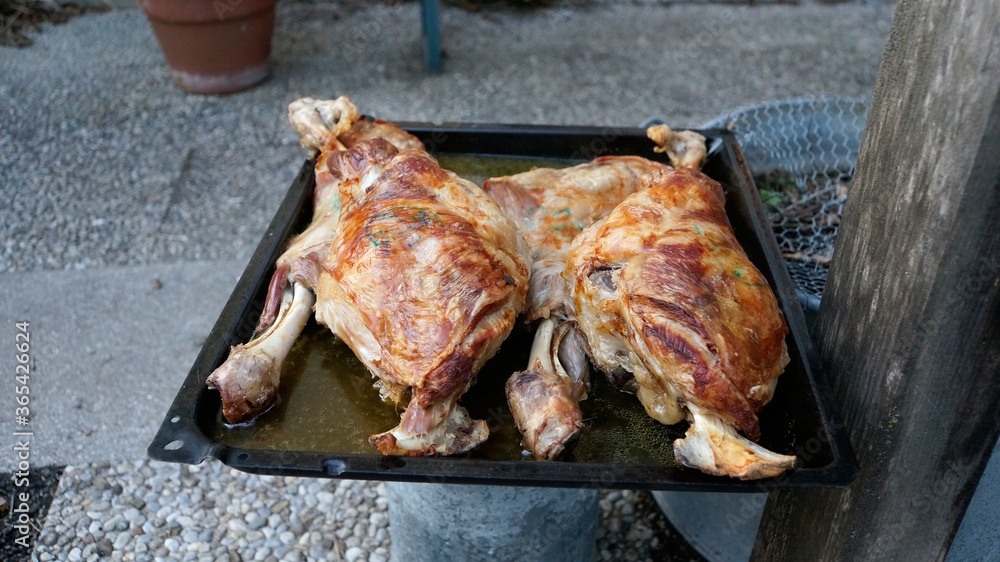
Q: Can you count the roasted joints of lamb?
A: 4